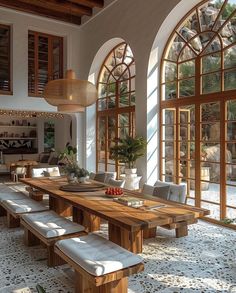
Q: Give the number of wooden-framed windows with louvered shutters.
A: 2